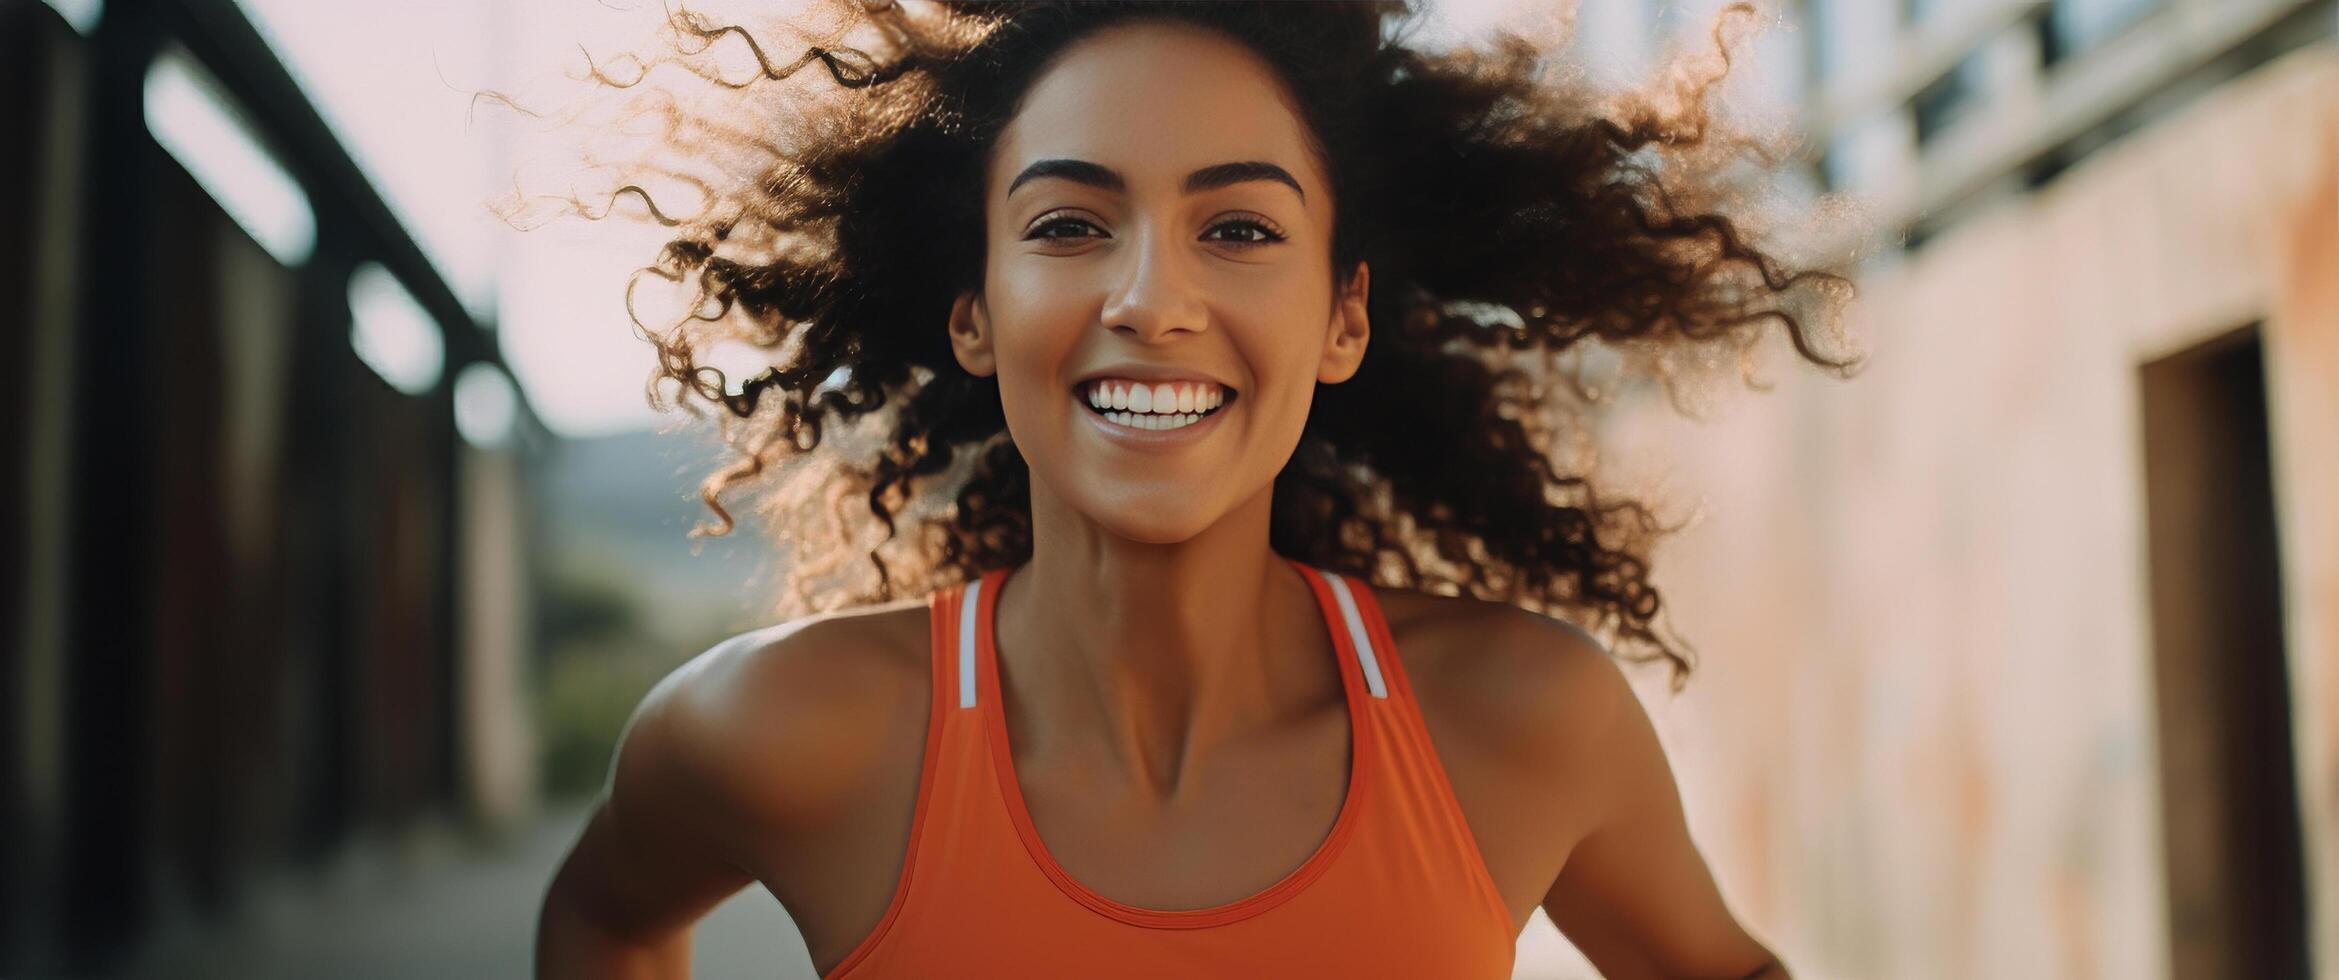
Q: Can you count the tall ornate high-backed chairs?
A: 0